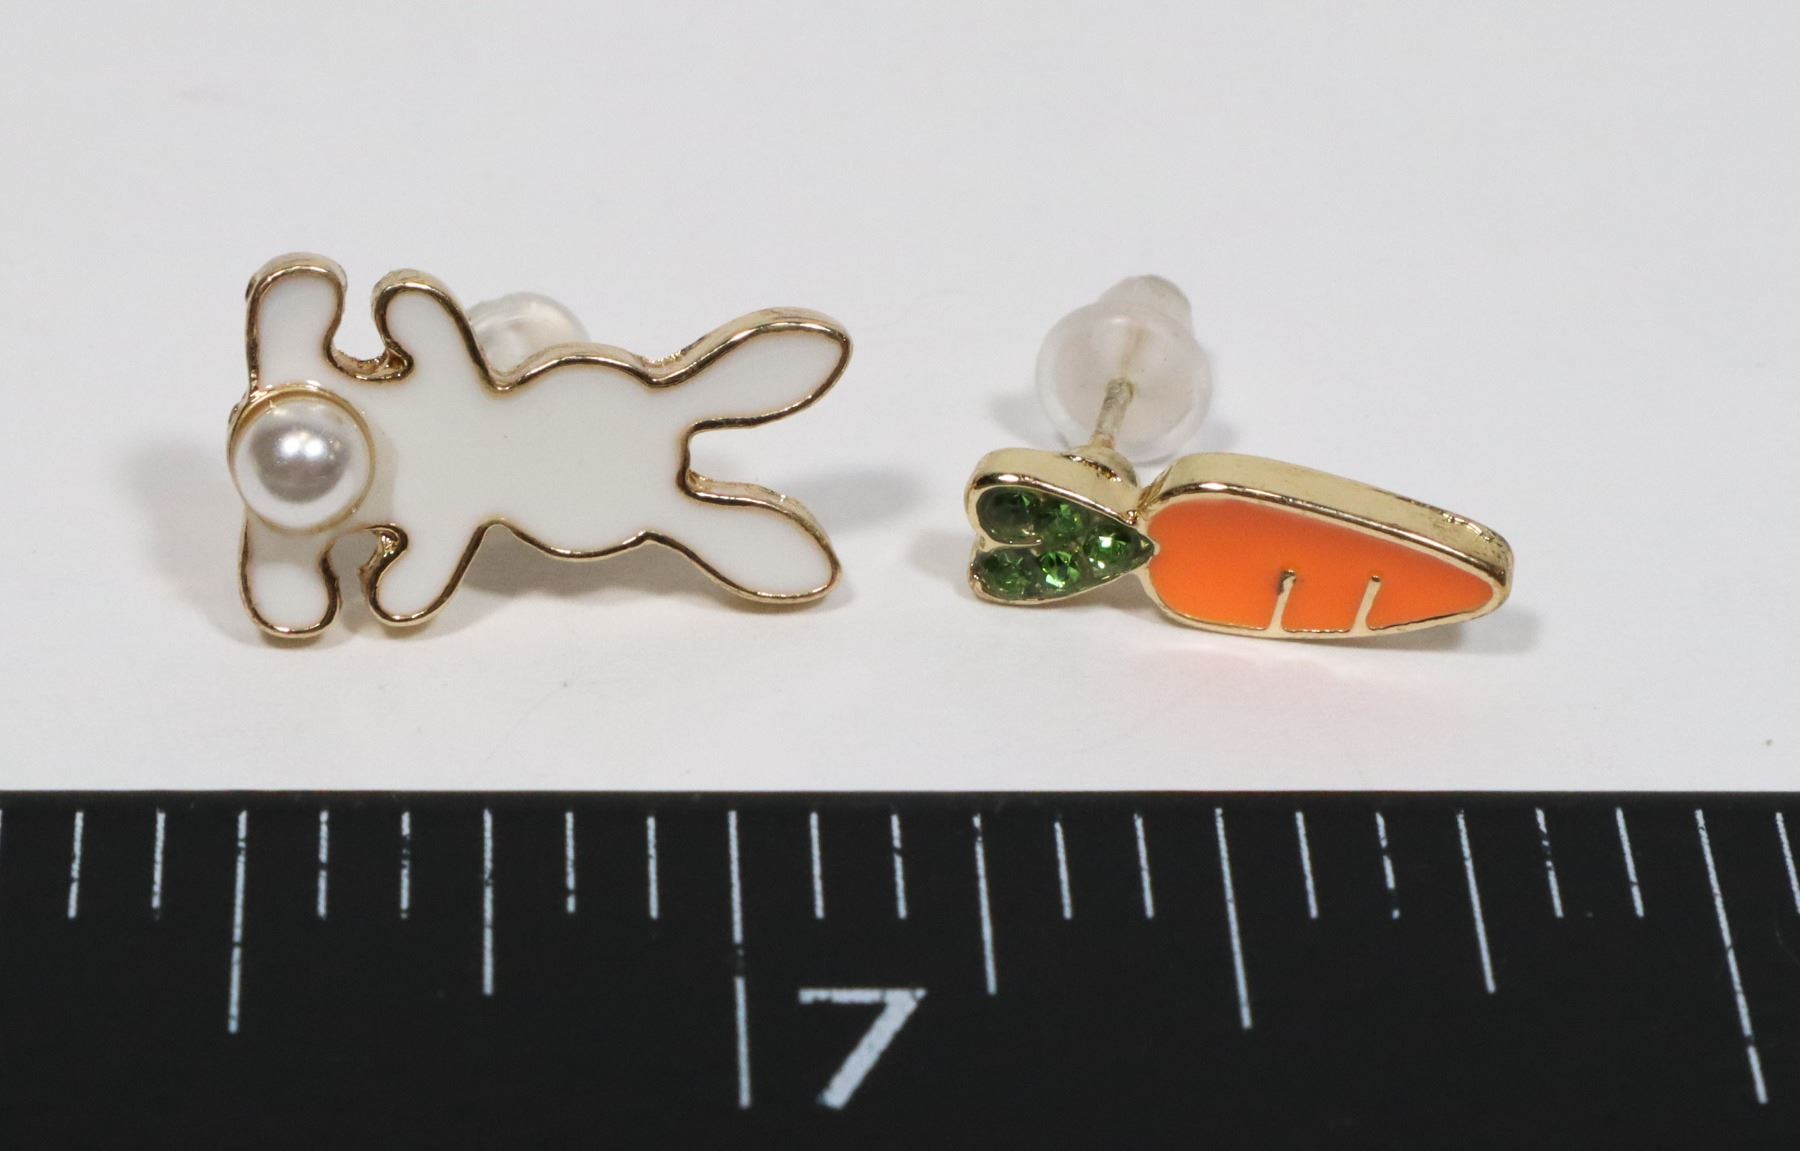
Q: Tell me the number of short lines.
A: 15